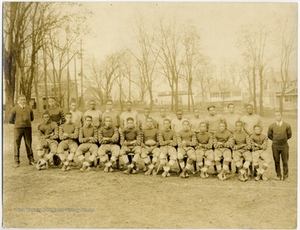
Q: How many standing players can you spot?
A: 12